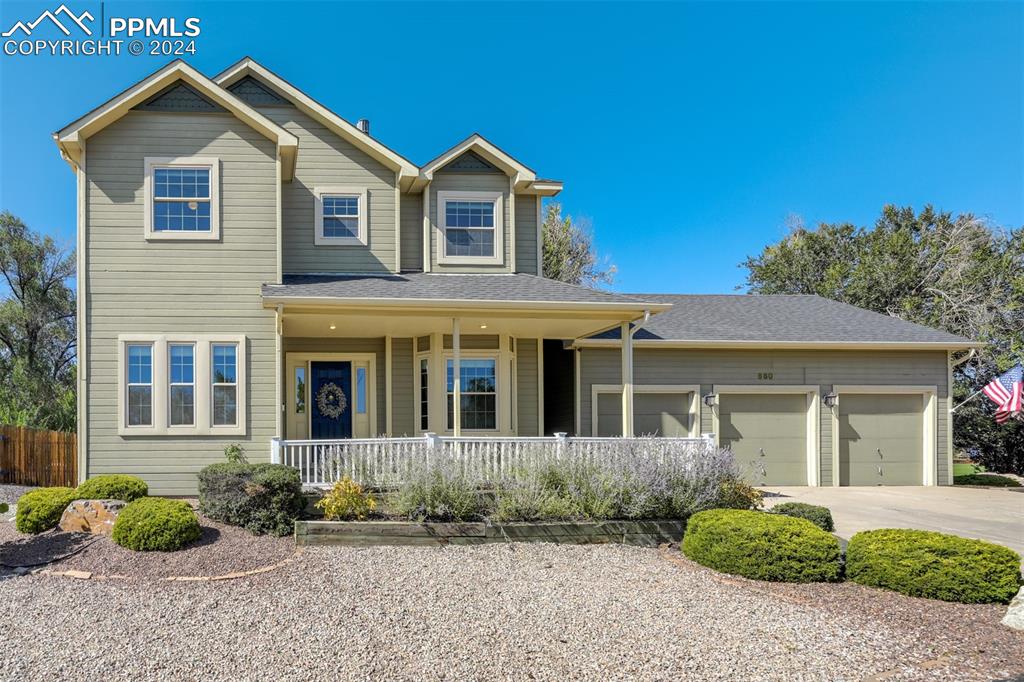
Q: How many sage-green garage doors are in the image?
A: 3